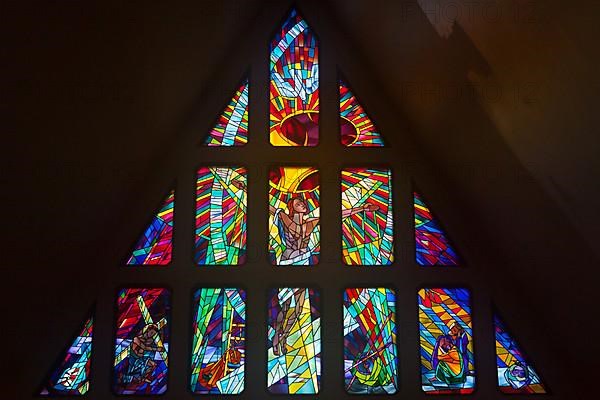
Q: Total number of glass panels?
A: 15